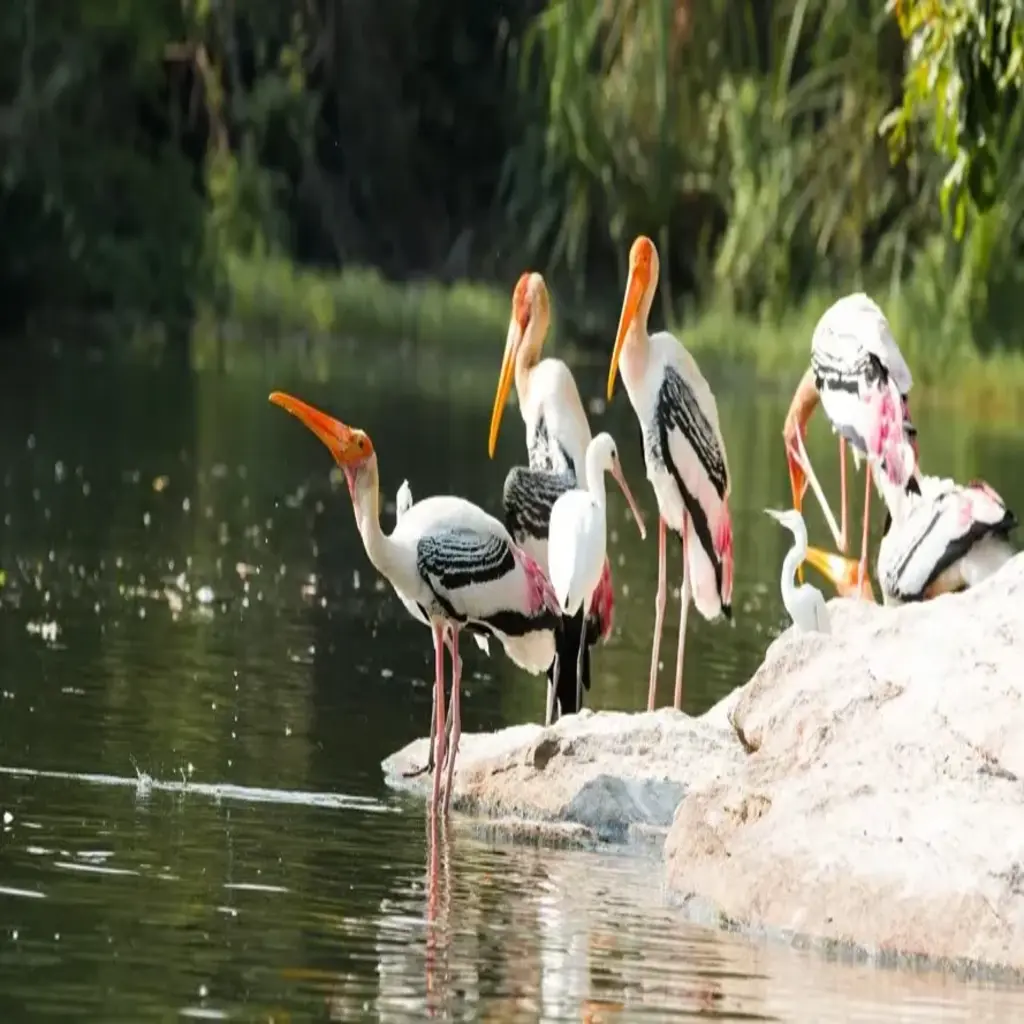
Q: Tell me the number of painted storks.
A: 5